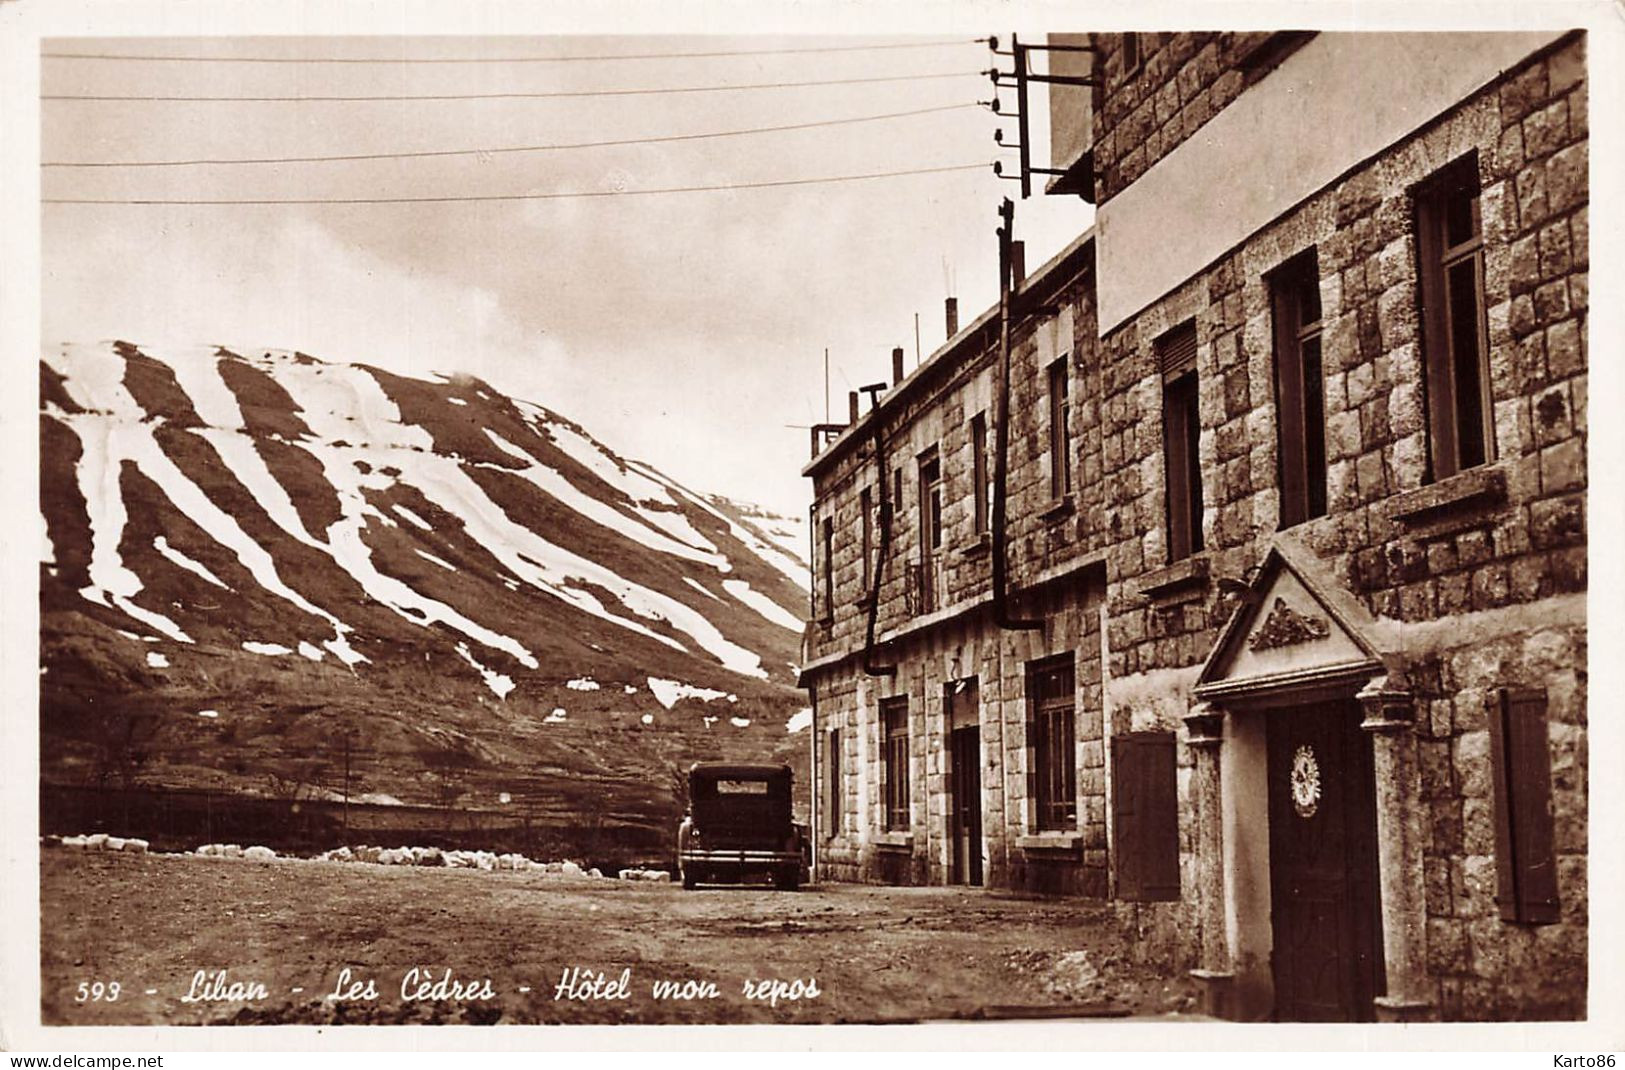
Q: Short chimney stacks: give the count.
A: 4